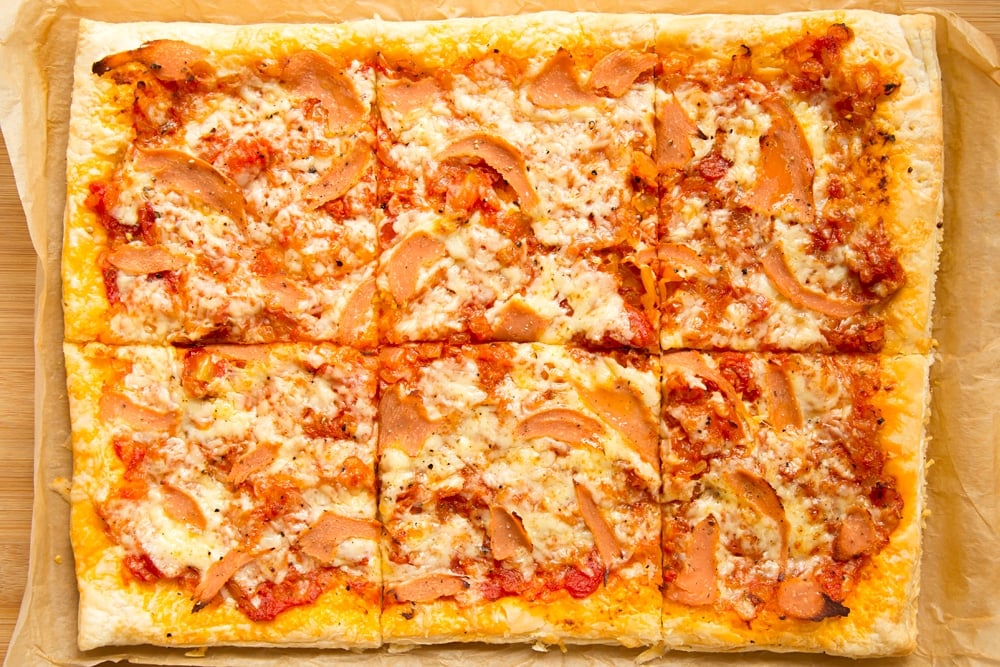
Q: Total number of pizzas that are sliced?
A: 1